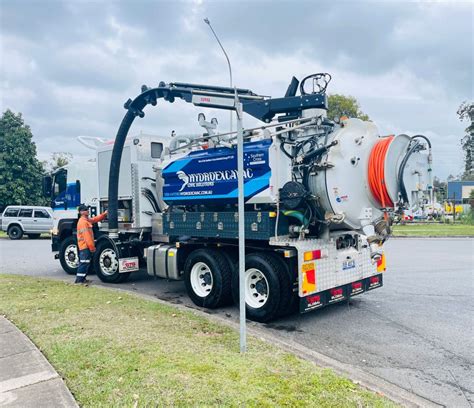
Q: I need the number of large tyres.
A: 4